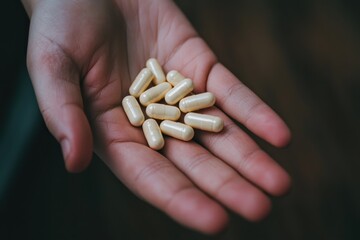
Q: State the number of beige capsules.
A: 11